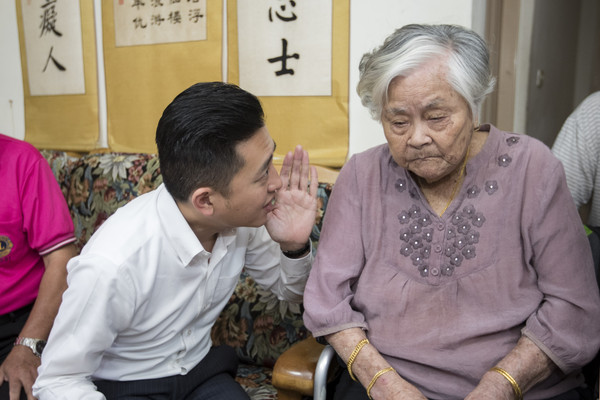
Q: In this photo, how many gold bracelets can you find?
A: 3